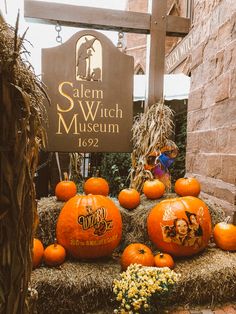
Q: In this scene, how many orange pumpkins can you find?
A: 12